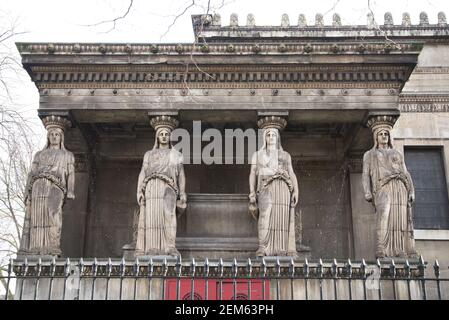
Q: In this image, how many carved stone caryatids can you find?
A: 4